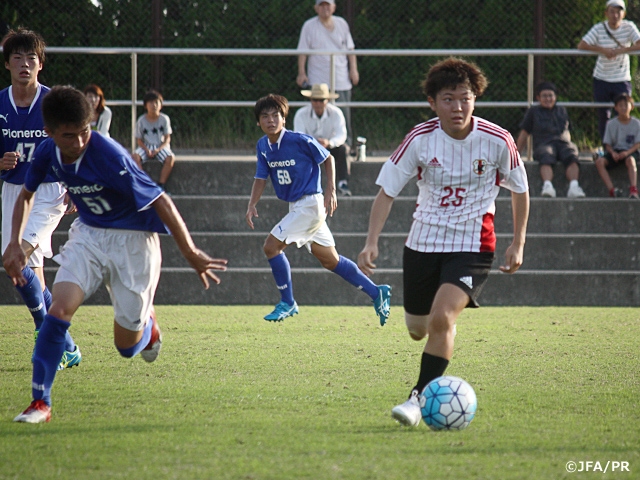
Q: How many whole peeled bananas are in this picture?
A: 0